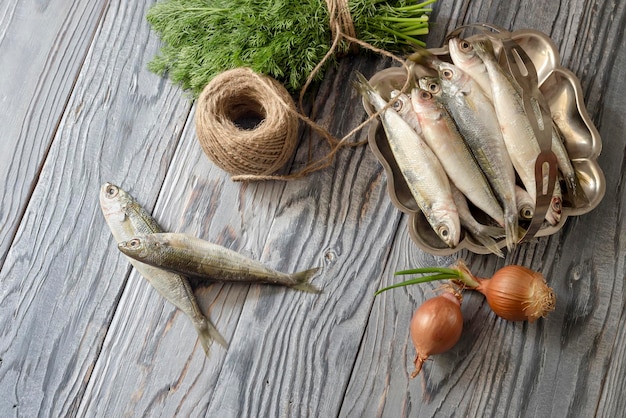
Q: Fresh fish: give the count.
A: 10